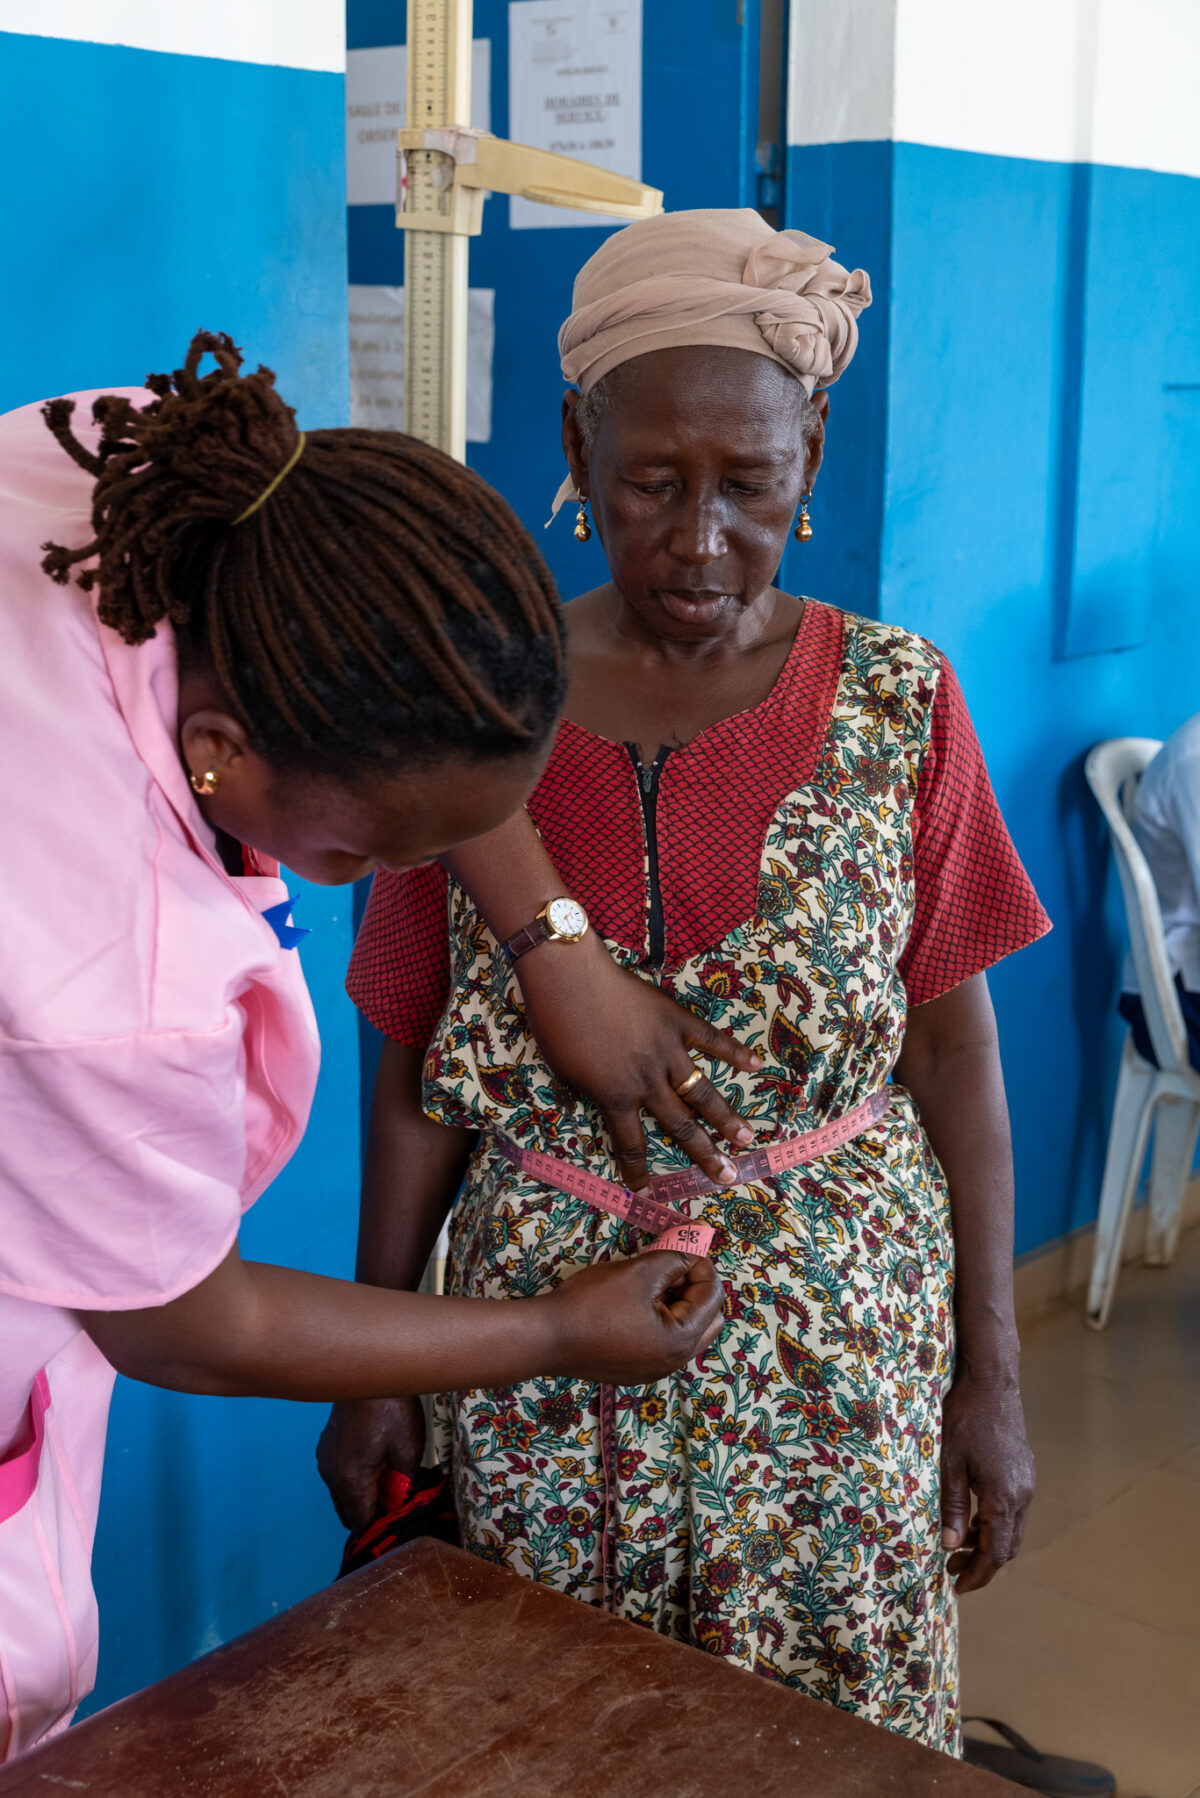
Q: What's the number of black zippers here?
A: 1